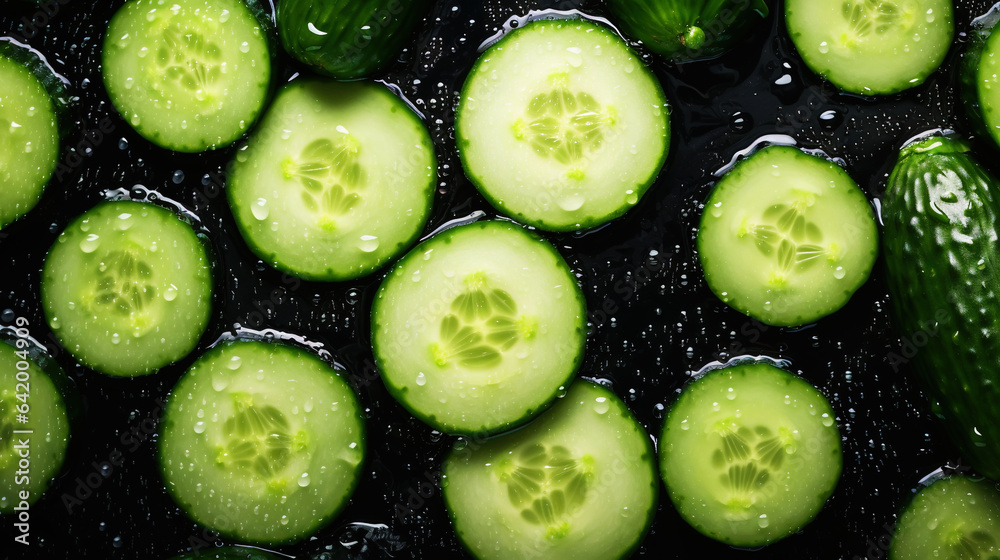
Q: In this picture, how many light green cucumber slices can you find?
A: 14